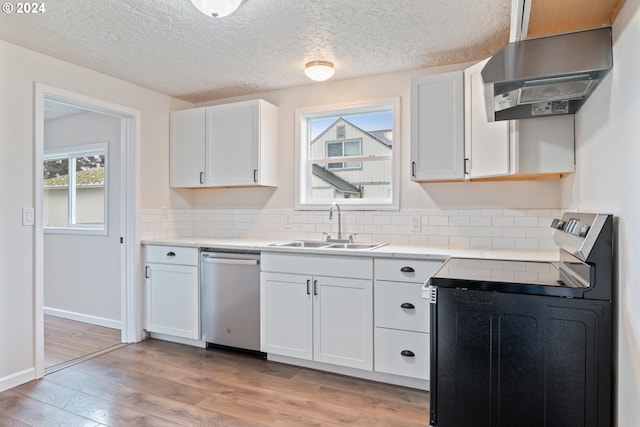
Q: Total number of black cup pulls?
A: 4